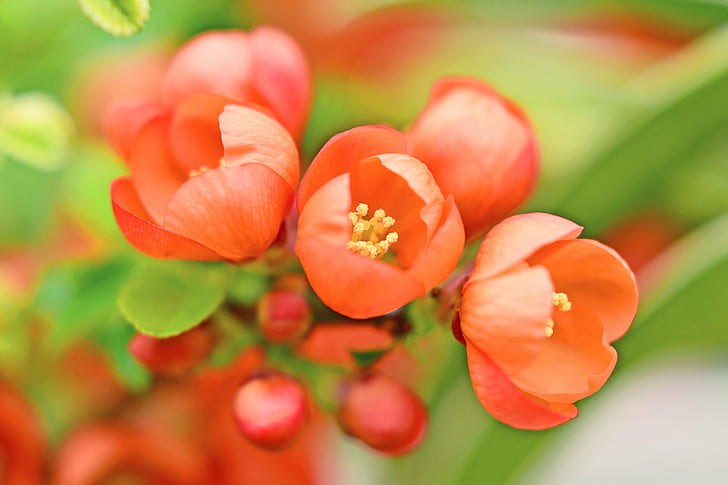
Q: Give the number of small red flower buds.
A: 4